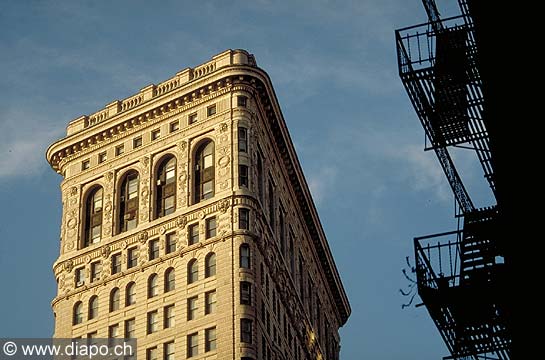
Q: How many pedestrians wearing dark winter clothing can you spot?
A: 0